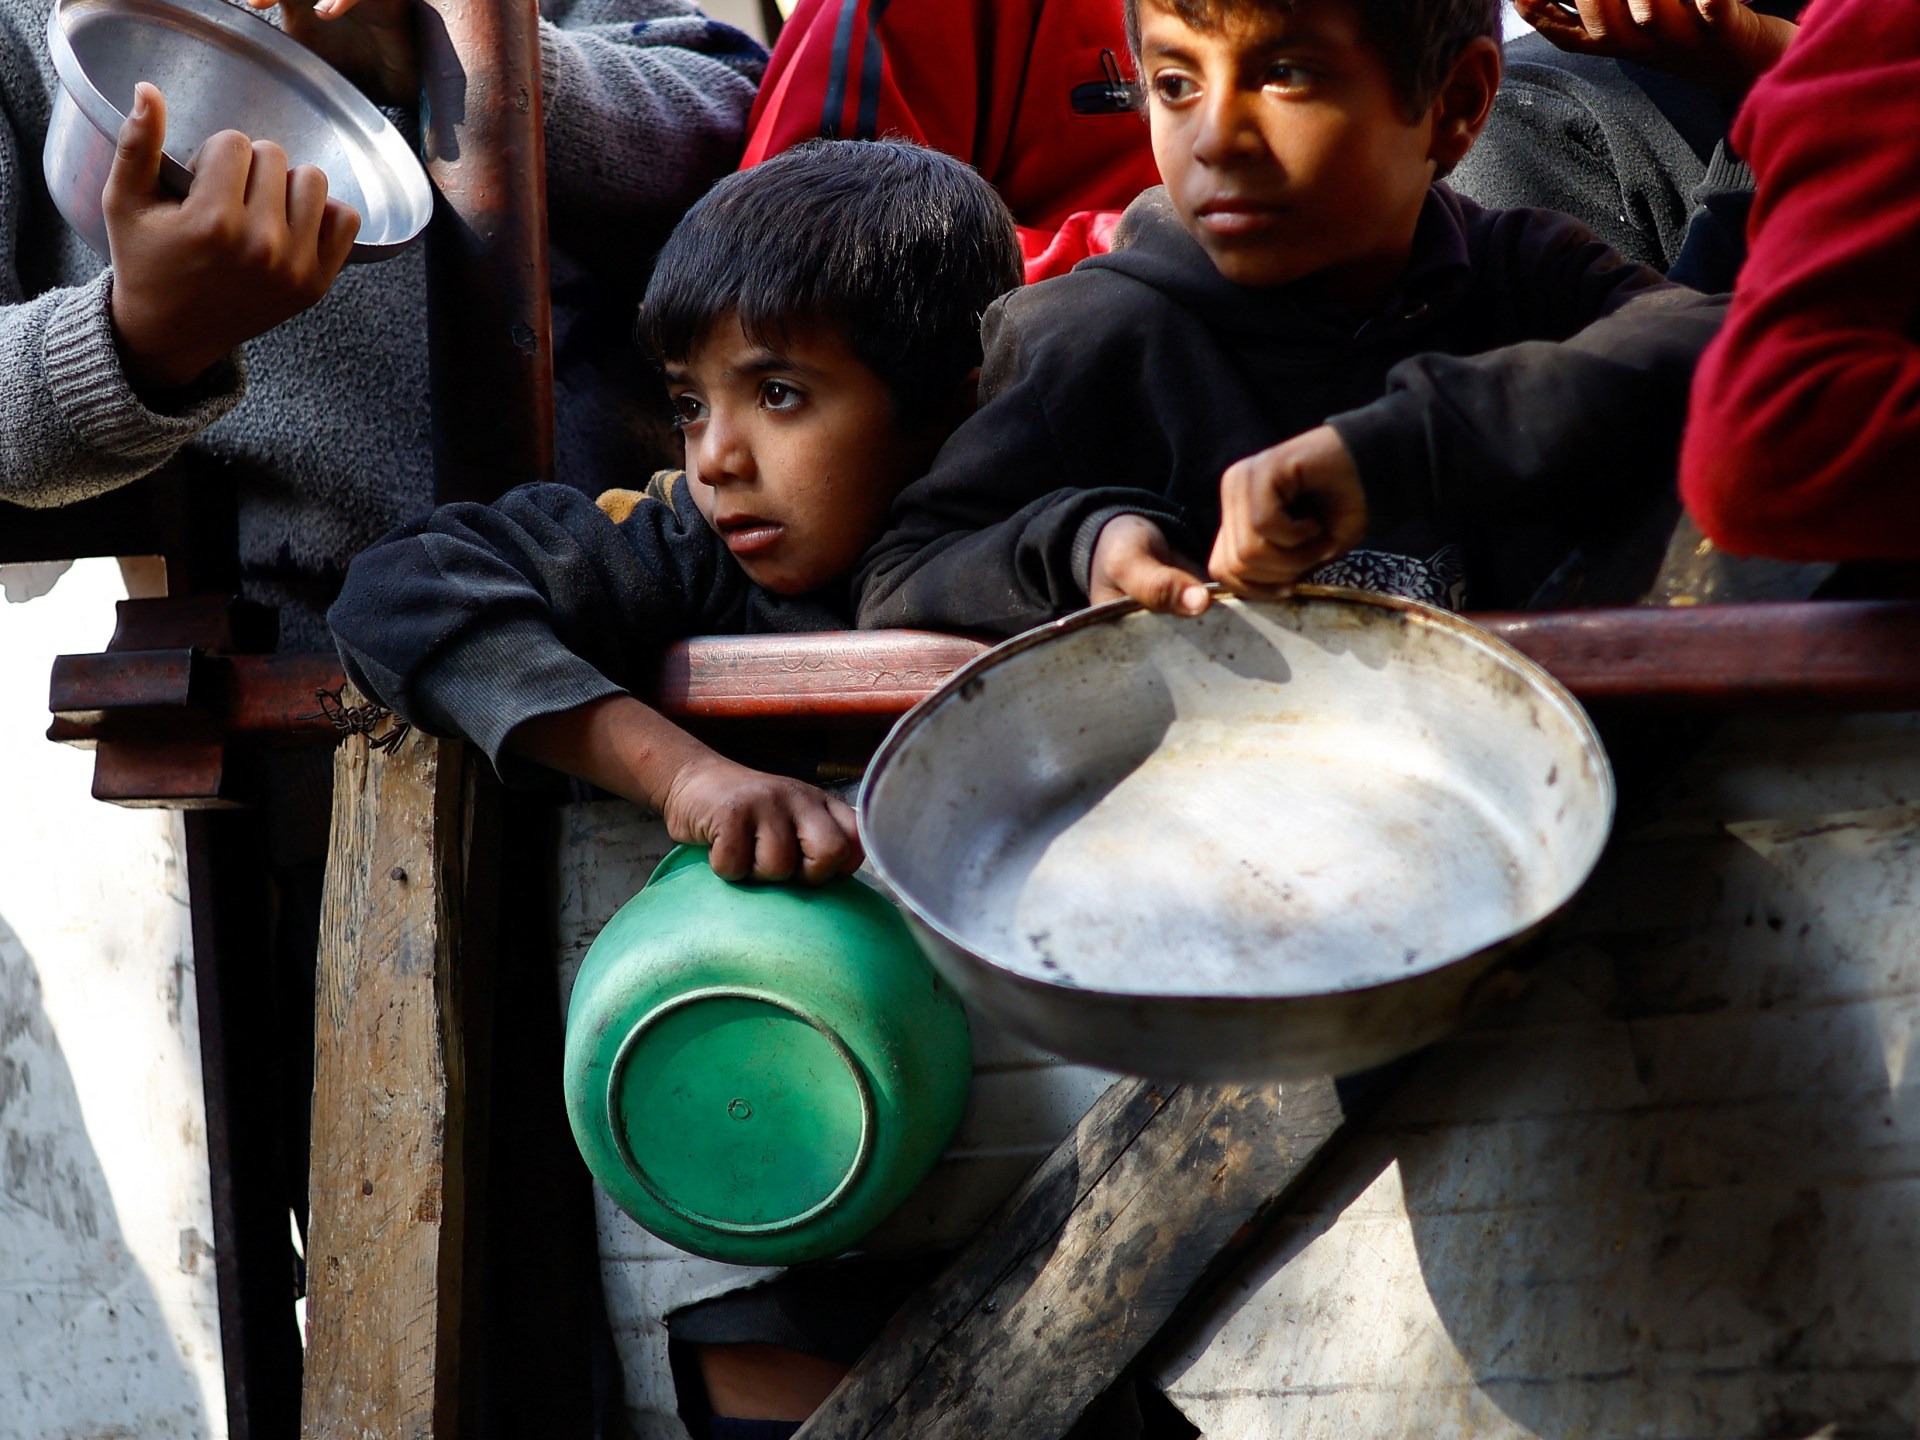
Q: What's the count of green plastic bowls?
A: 1